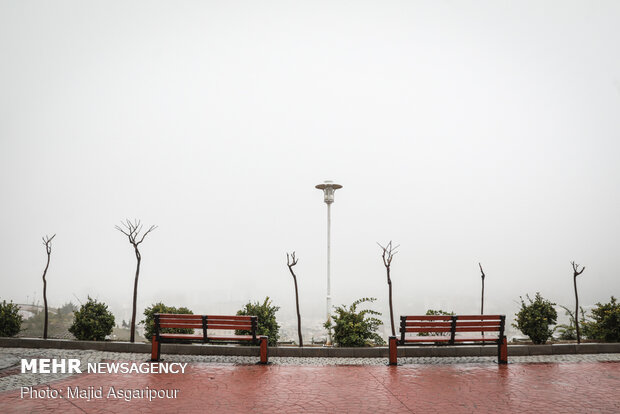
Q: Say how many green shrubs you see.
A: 8